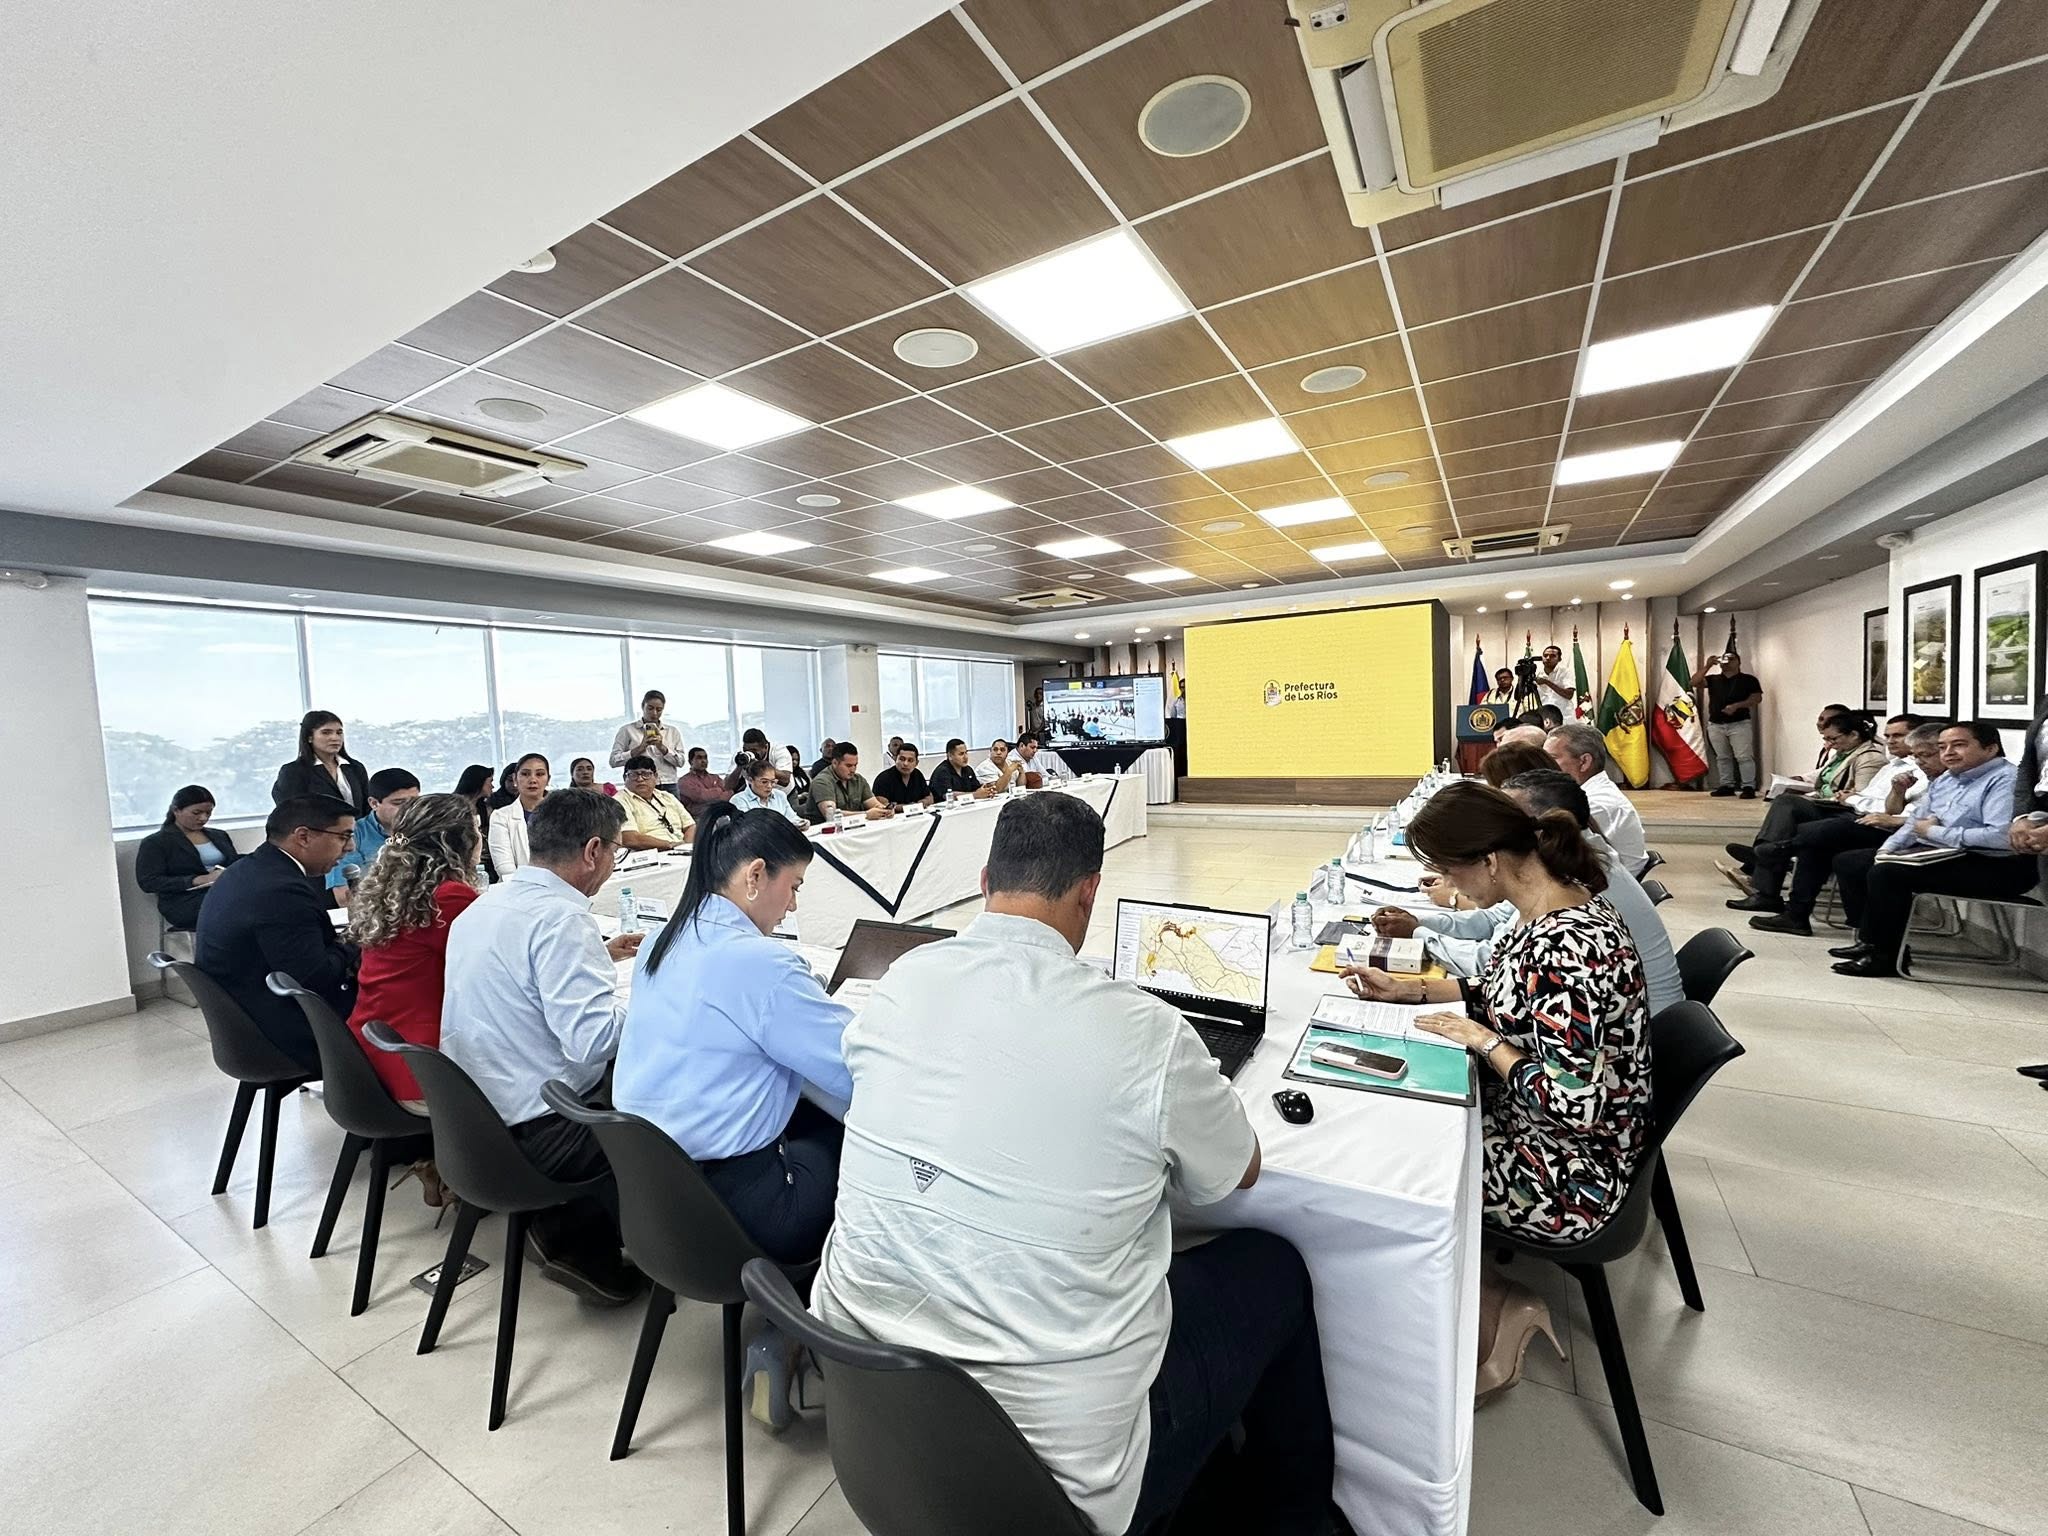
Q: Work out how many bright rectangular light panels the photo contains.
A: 12